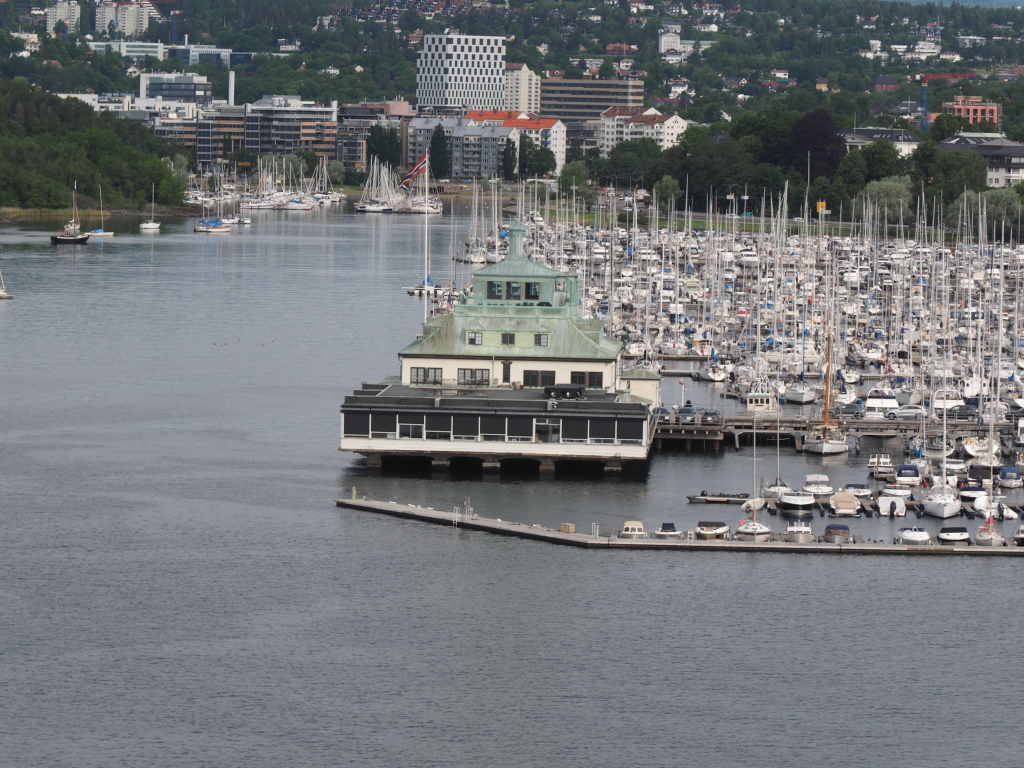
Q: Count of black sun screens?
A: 10